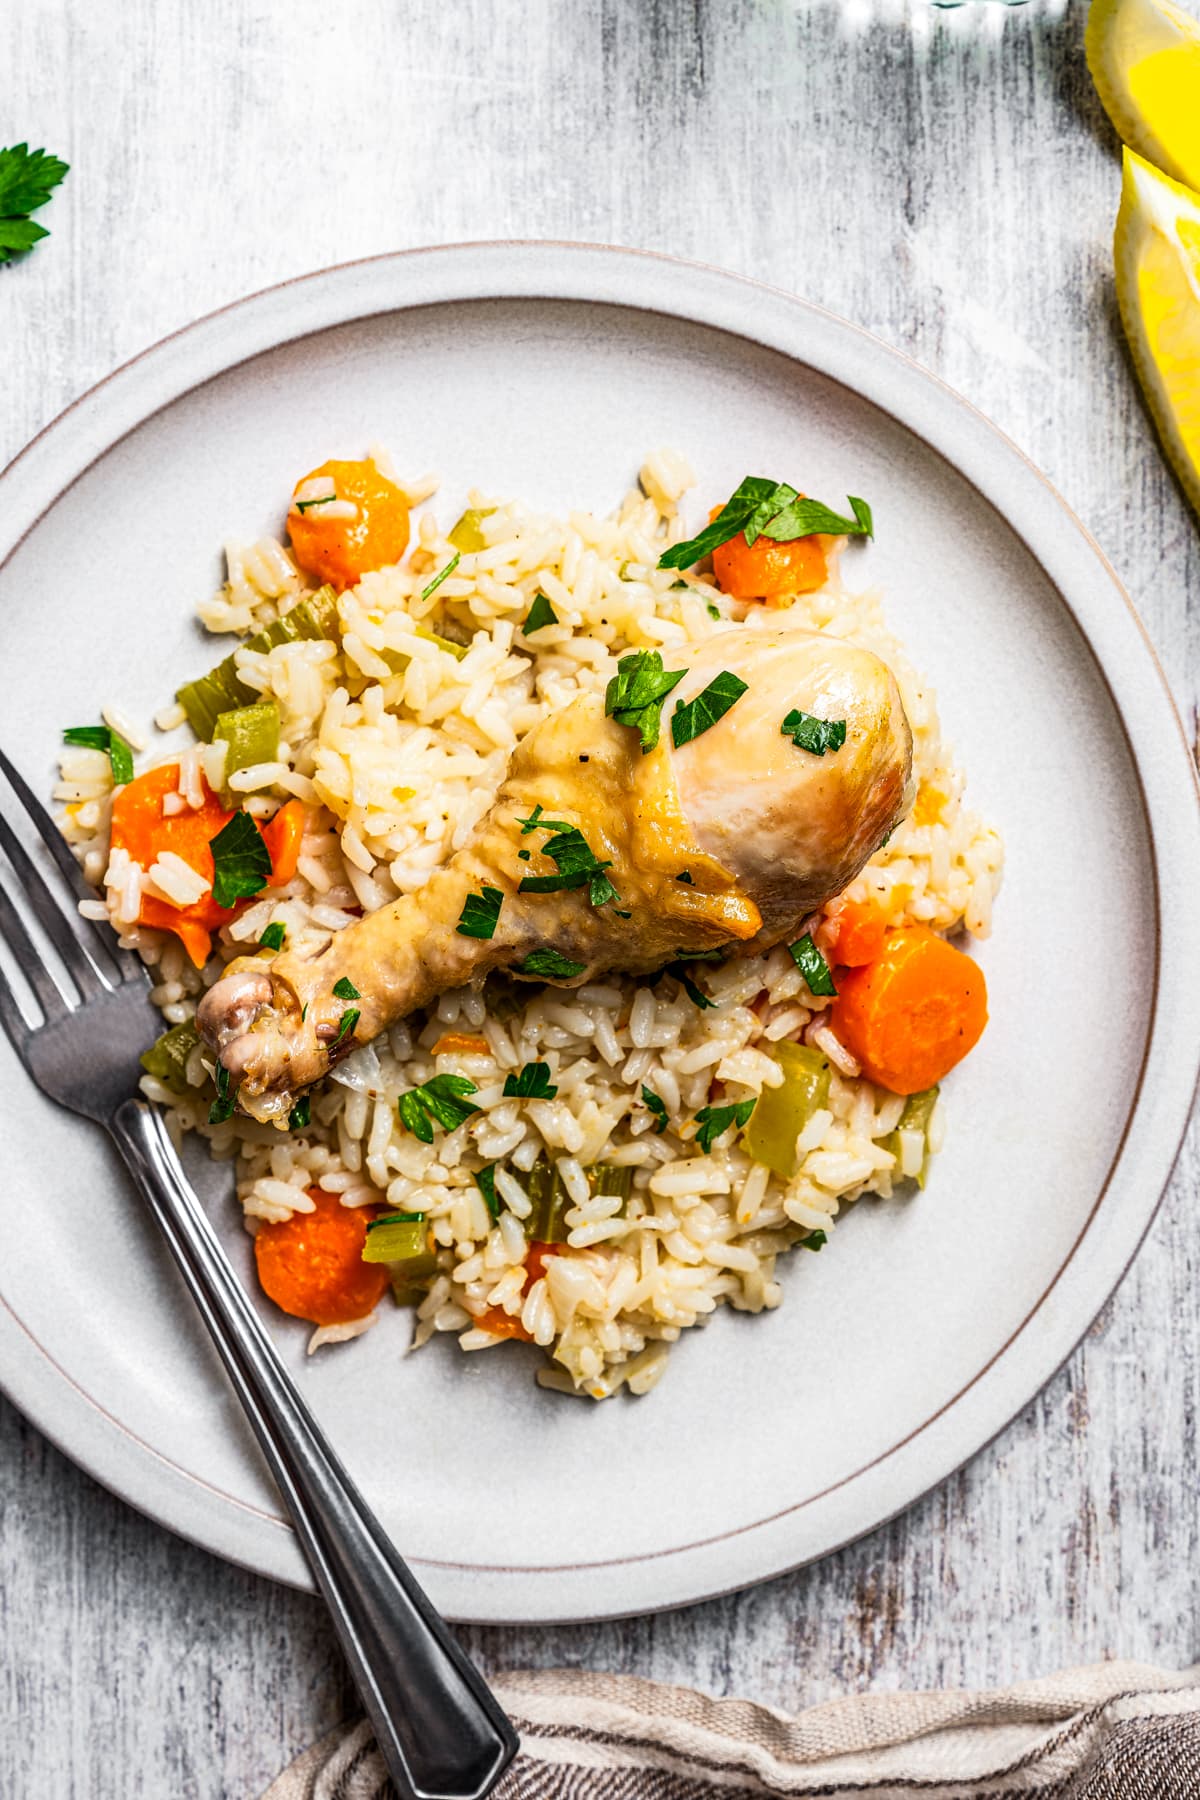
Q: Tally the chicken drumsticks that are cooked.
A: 1